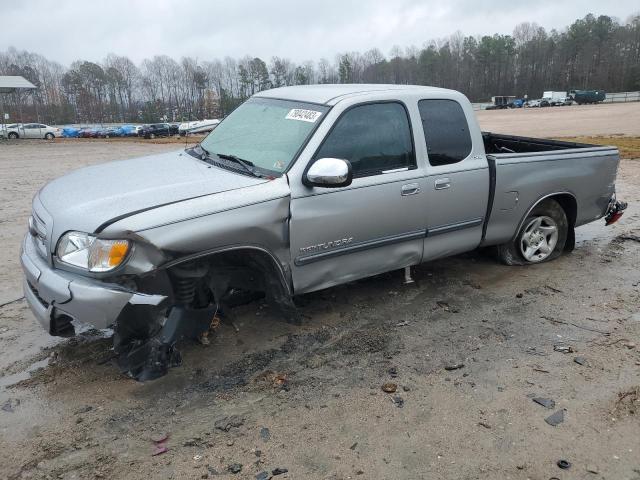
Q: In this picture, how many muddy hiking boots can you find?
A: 0